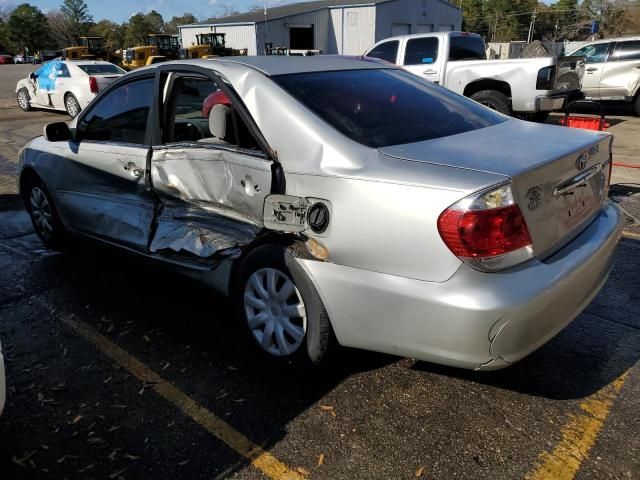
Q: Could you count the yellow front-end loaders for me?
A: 3